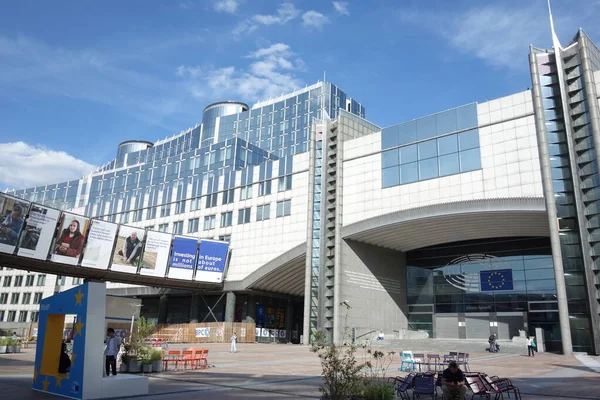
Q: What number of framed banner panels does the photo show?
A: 8